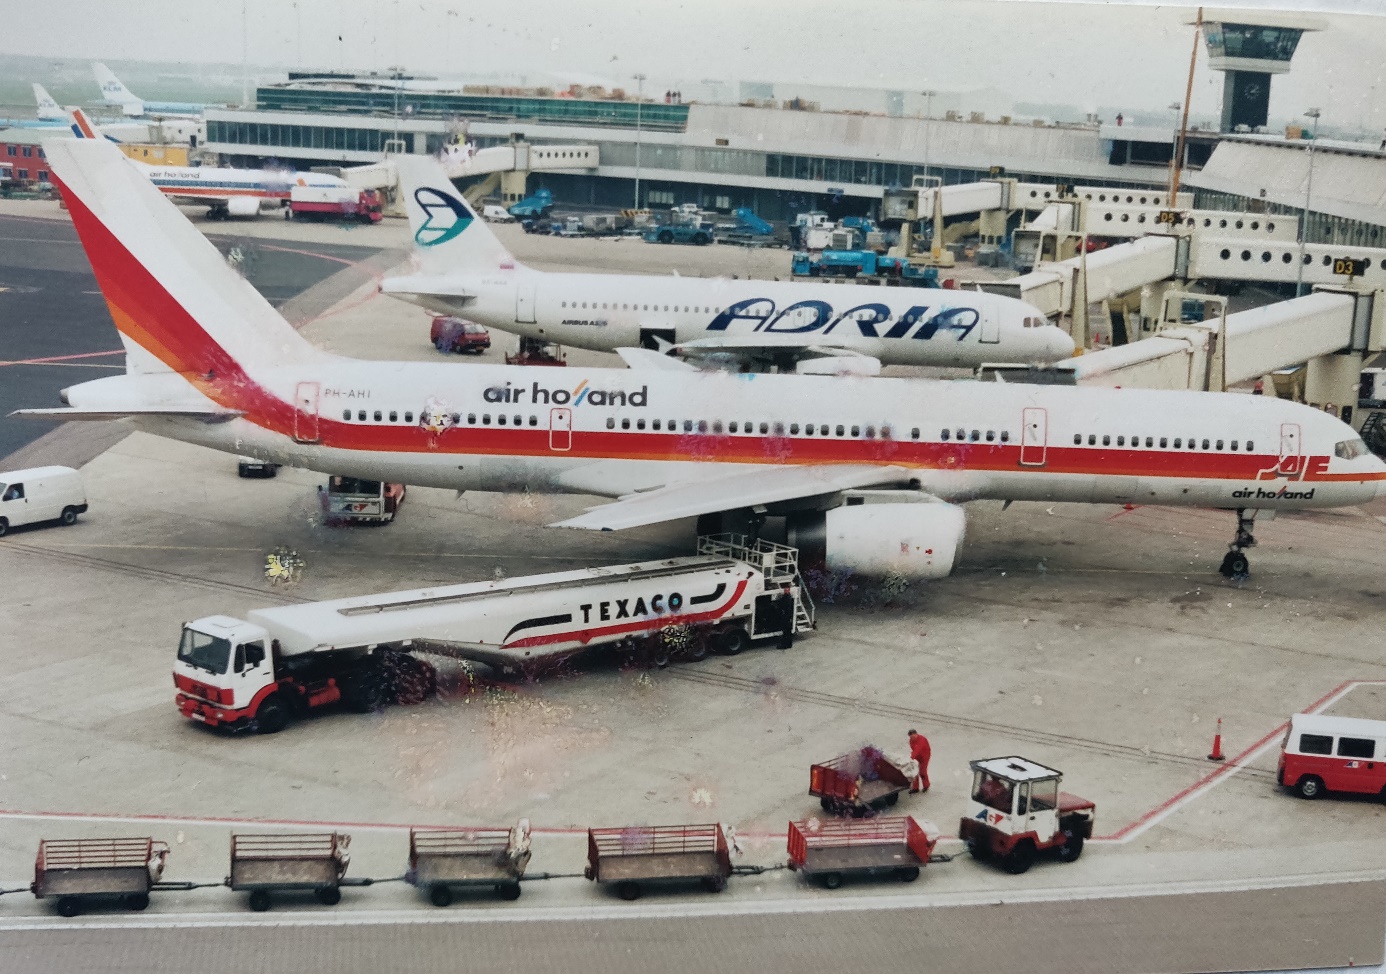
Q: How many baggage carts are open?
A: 6